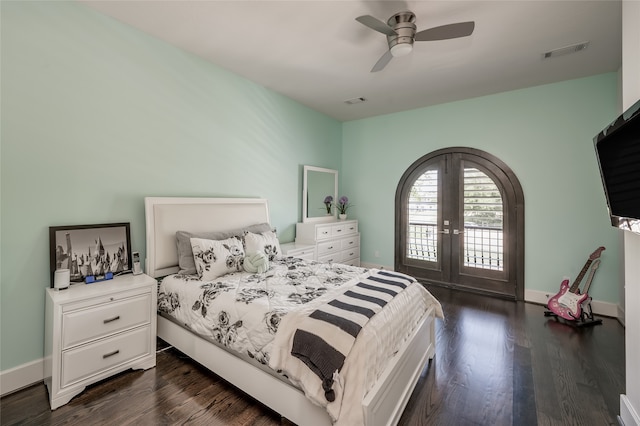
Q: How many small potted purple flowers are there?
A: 1